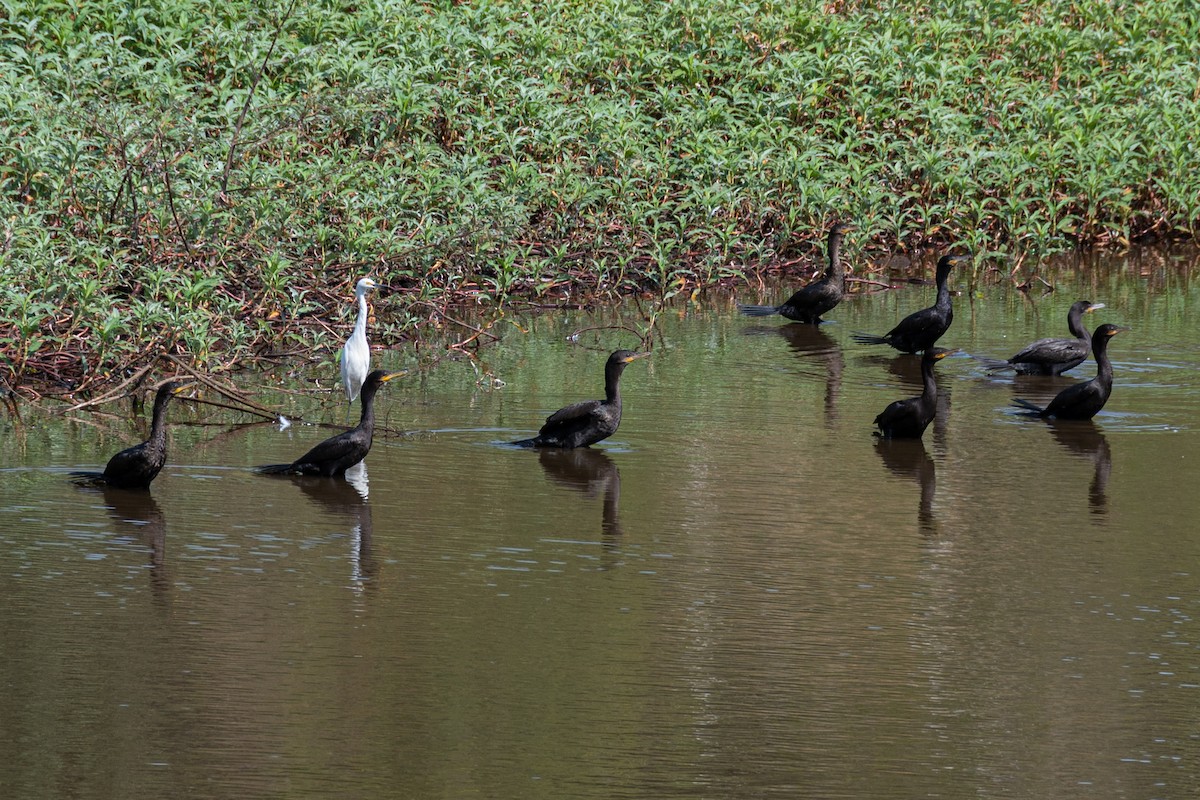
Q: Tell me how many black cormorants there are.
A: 8